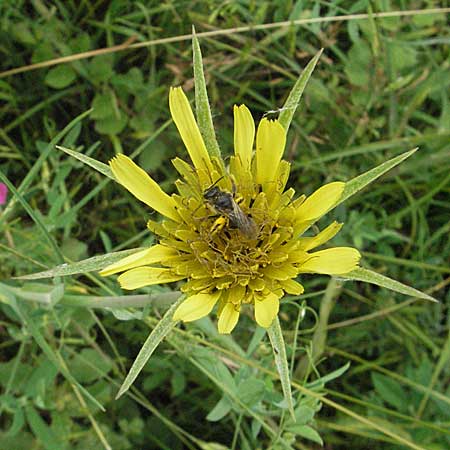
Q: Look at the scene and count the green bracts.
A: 8